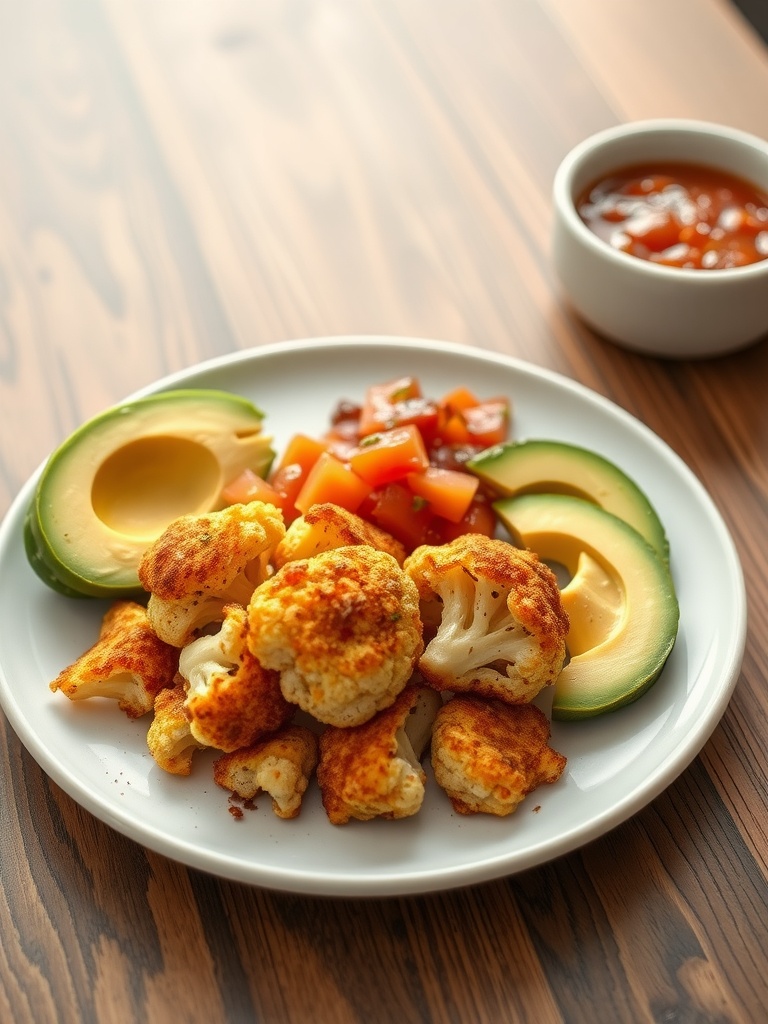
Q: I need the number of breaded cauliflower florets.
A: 10